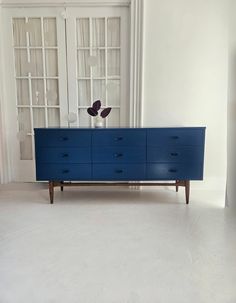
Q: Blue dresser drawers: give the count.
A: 9